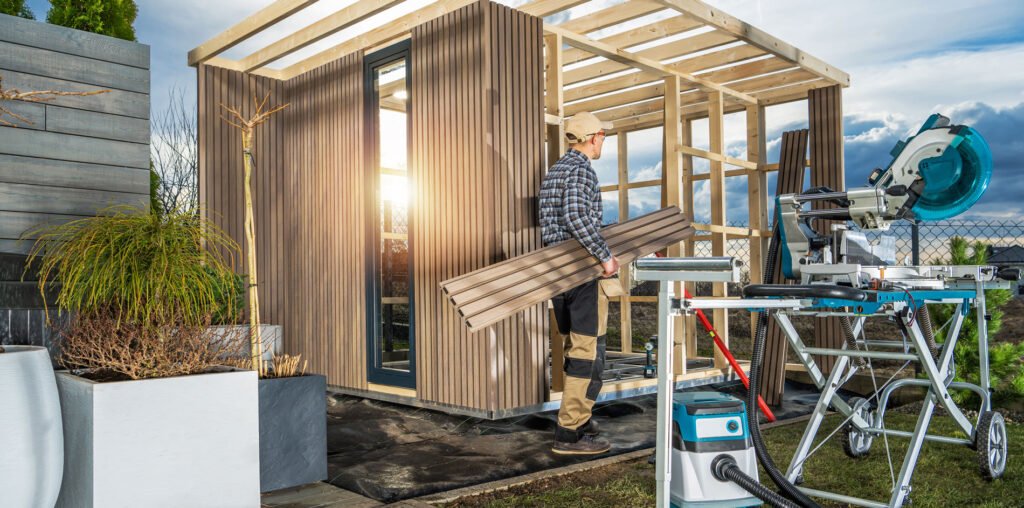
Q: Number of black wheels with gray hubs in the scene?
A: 2